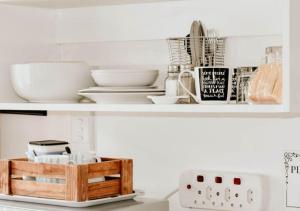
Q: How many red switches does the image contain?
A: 3